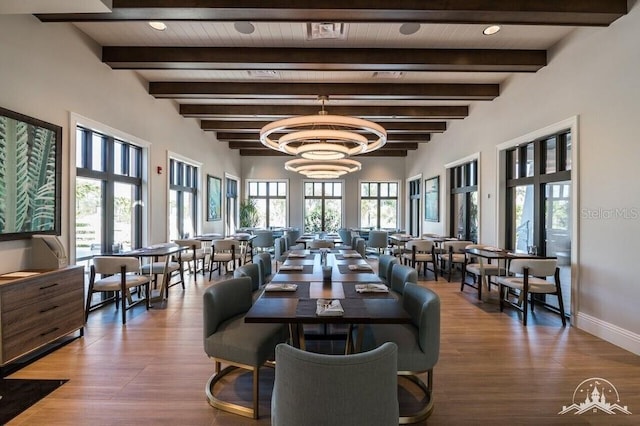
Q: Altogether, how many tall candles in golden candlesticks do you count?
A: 0